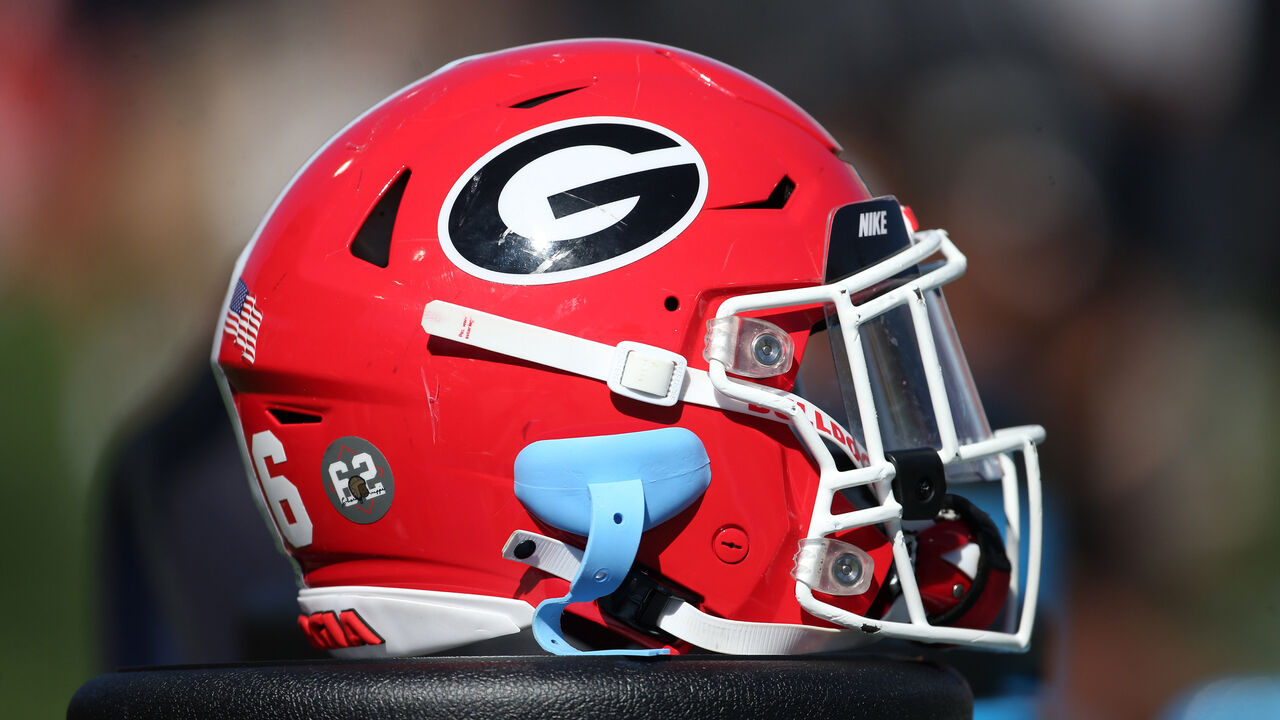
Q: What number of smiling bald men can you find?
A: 0